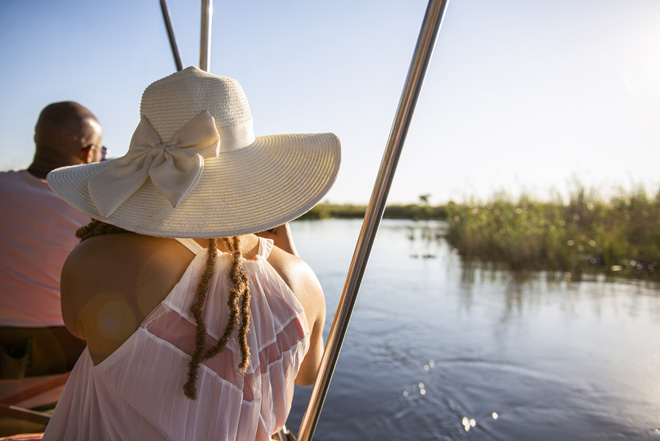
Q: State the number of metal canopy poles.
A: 3